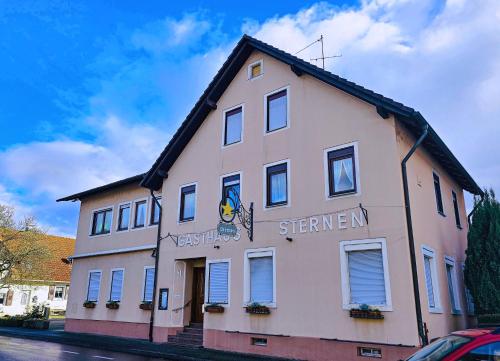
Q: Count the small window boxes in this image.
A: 6